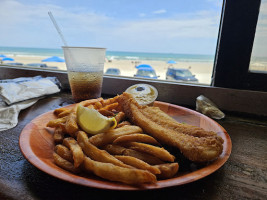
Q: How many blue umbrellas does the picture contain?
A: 5